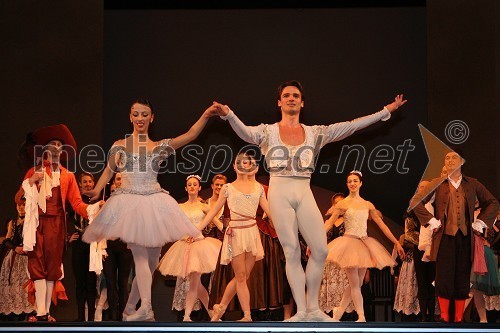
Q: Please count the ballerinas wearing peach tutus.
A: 2